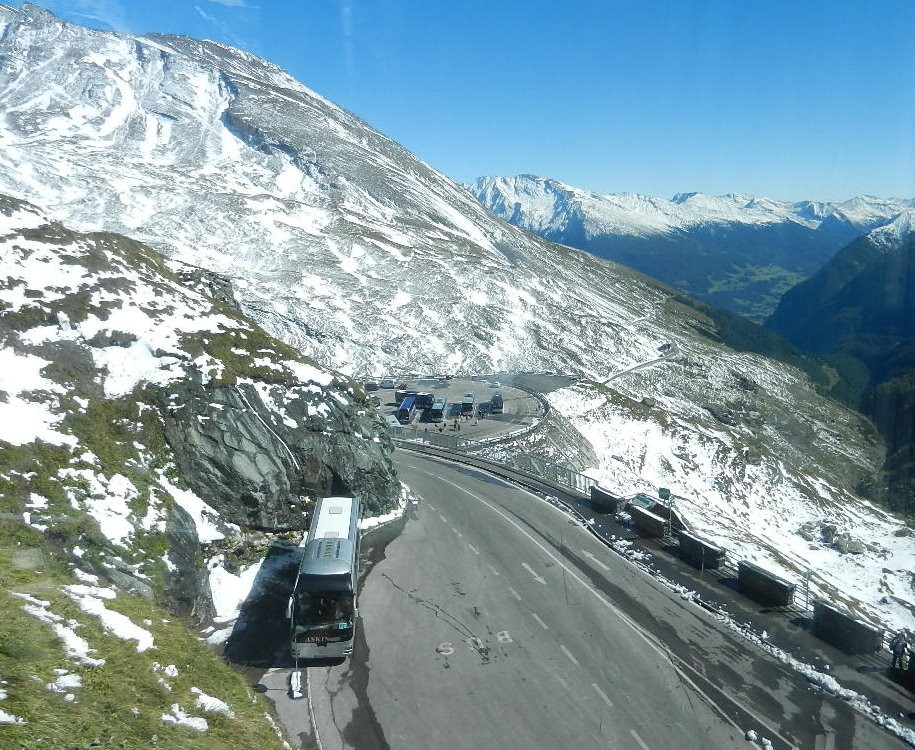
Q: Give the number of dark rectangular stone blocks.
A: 5